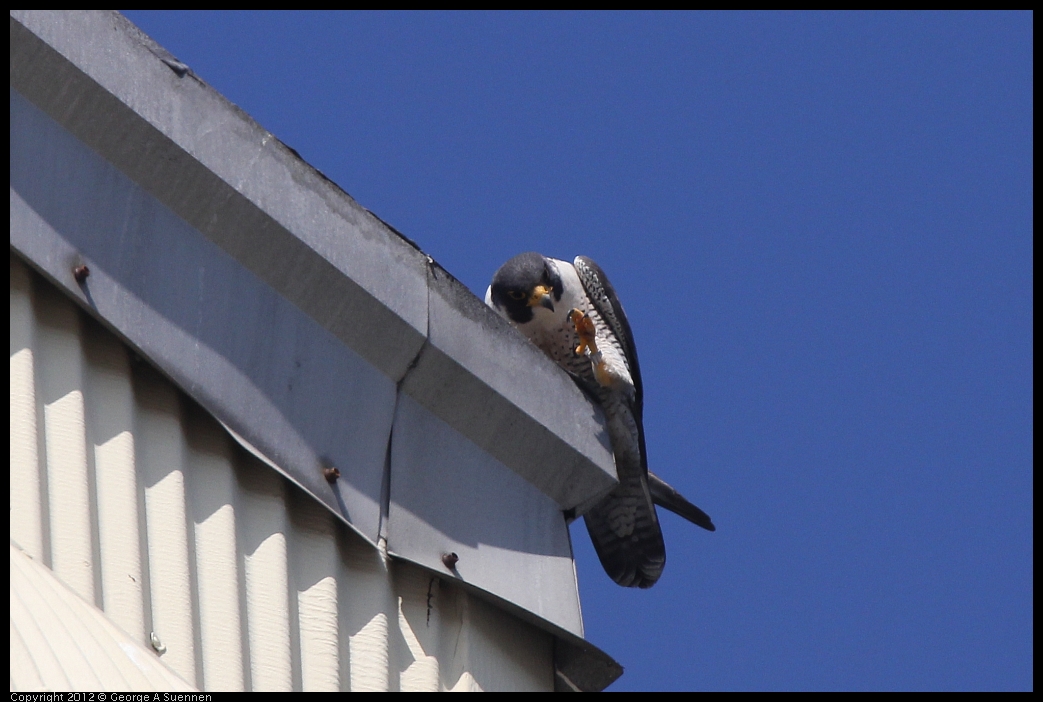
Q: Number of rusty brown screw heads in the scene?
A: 3